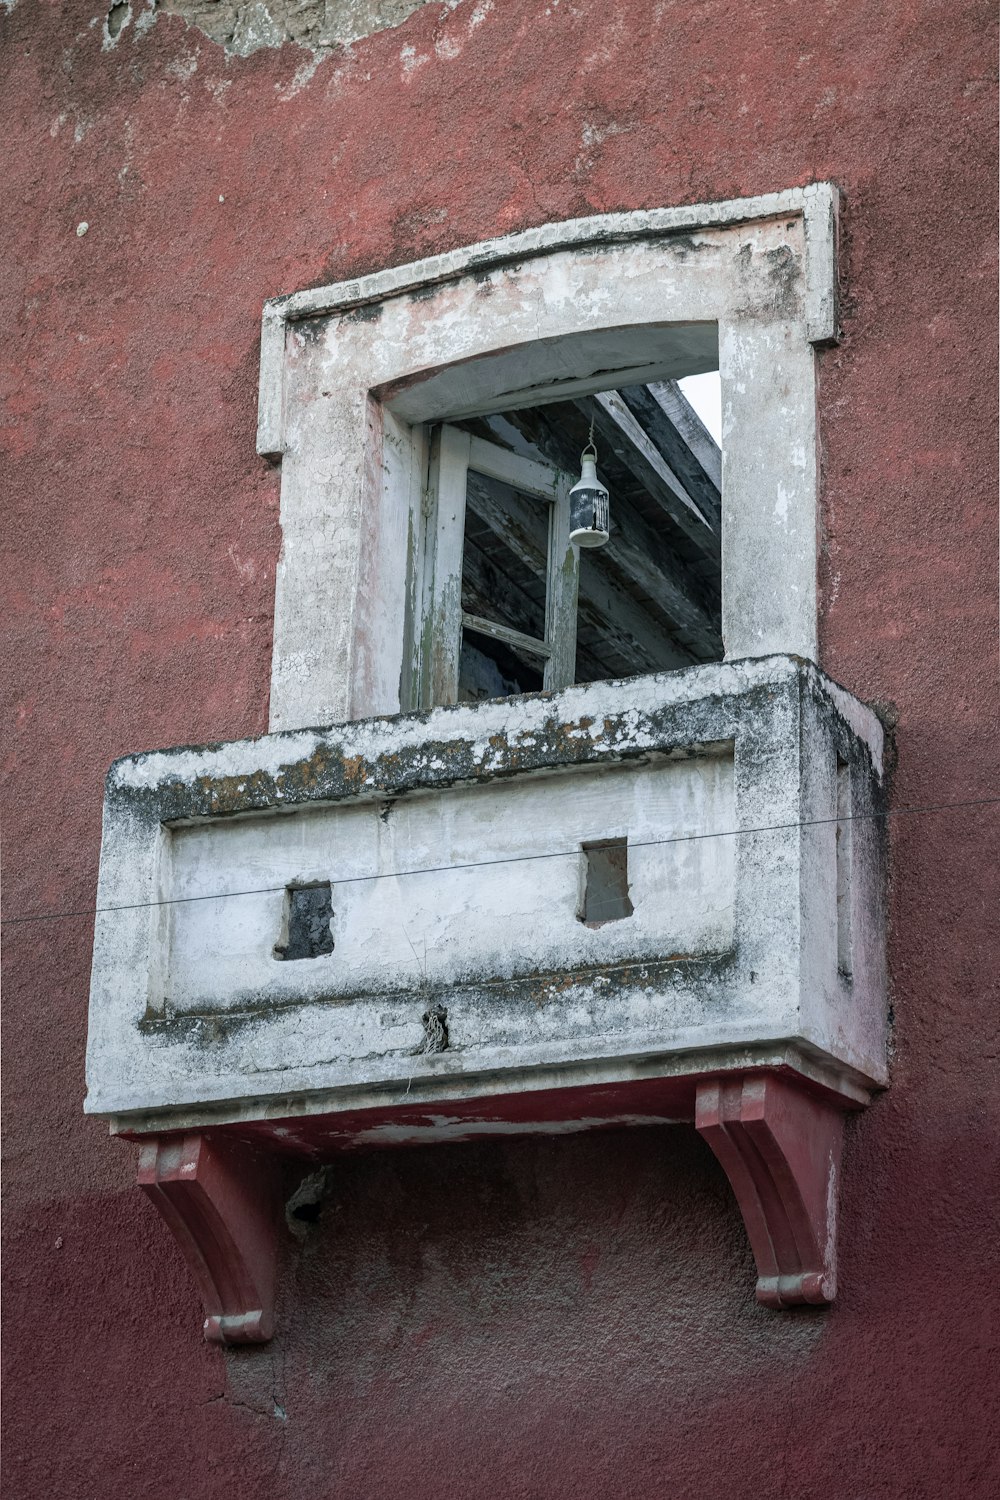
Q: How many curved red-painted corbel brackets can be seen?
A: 2